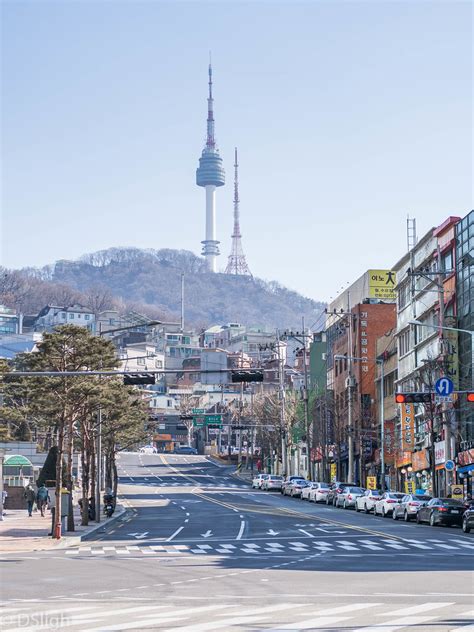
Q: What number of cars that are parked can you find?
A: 13